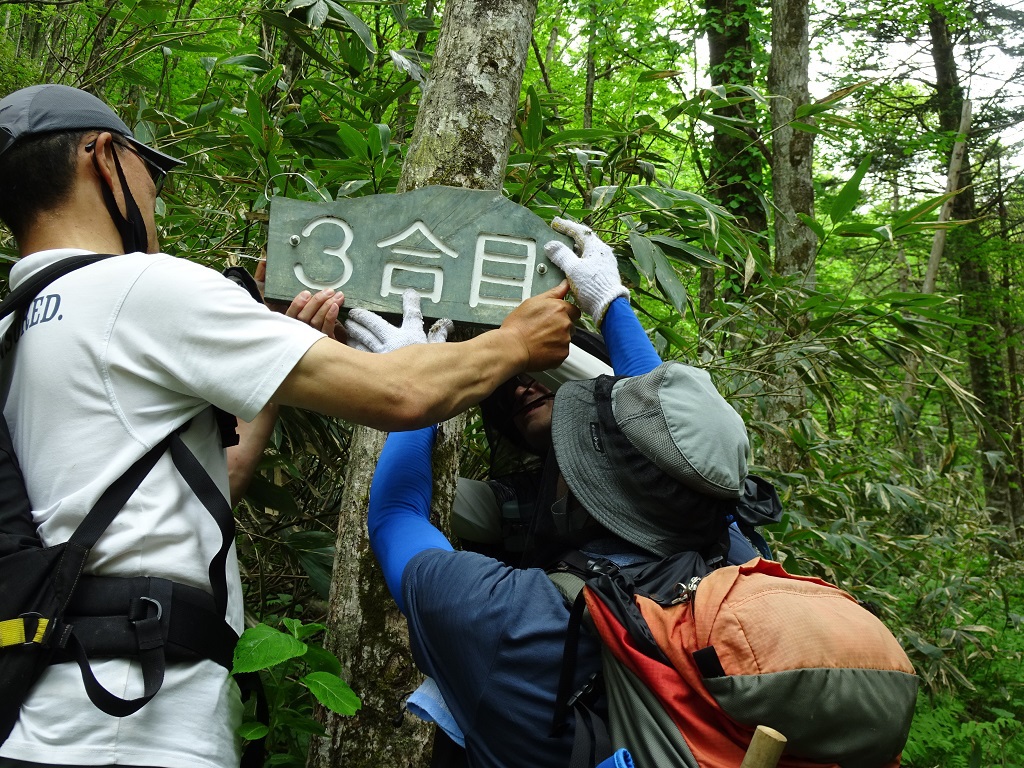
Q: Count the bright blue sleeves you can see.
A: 2